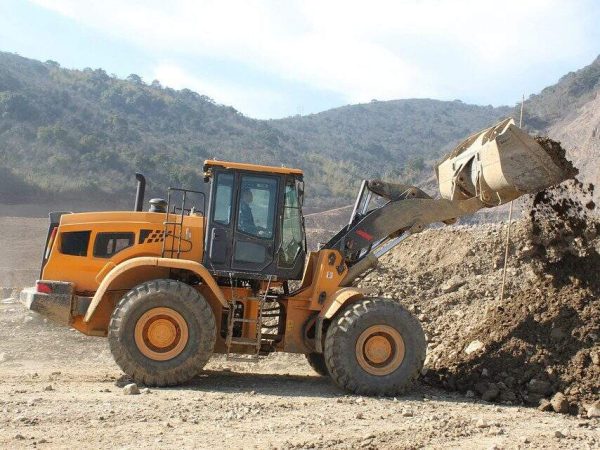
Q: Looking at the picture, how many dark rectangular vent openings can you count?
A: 2